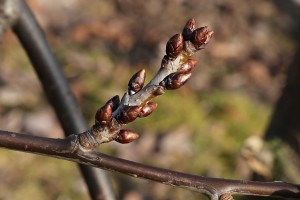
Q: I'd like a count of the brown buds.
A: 11